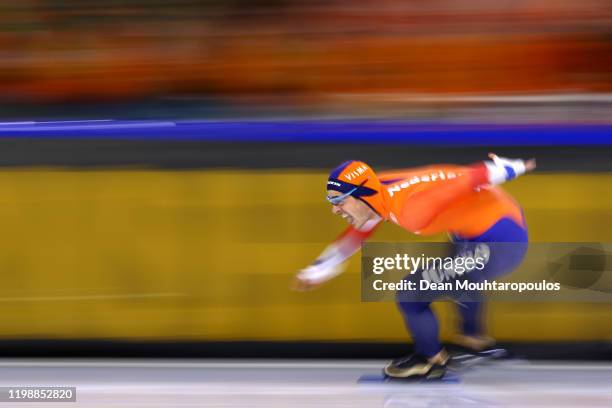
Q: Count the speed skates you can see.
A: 2